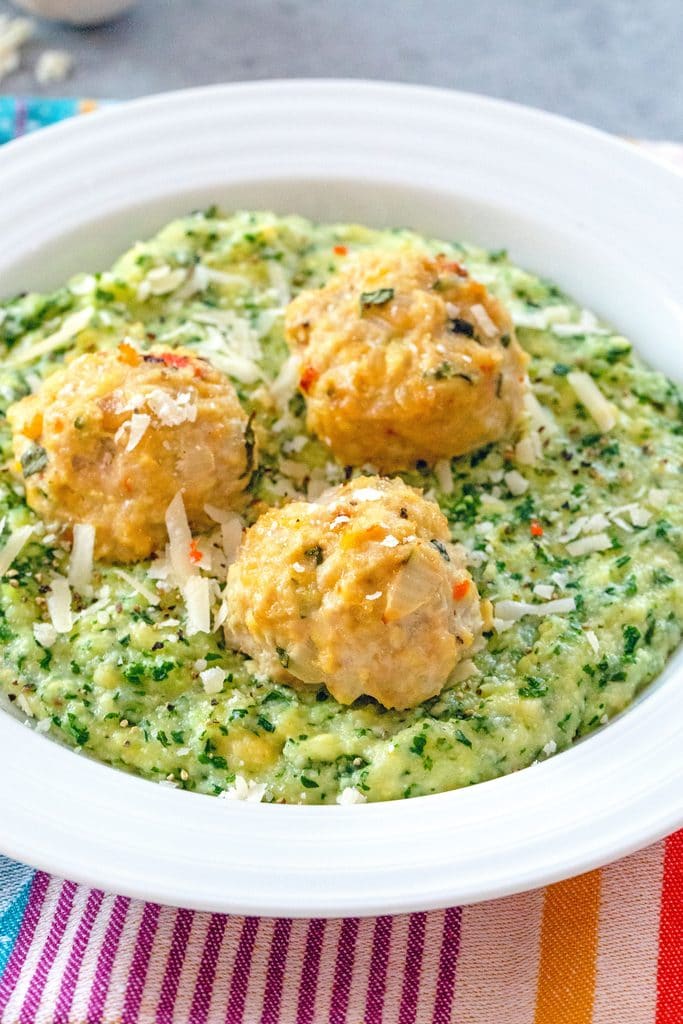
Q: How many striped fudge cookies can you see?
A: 0